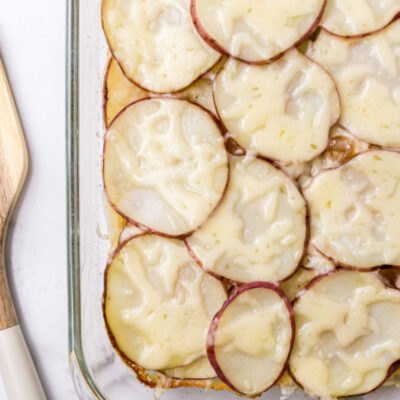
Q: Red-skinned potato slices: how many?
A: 11